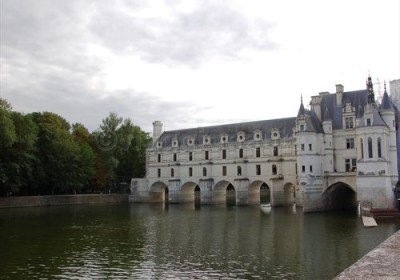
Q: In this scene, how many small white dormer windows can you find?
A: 8